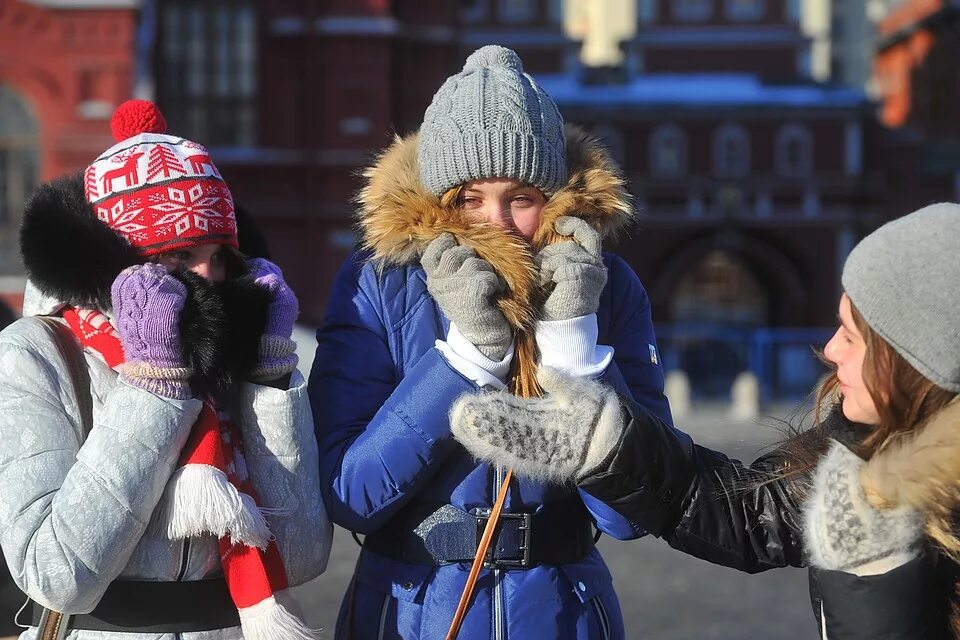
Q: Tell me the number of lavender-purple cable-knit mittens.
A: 2